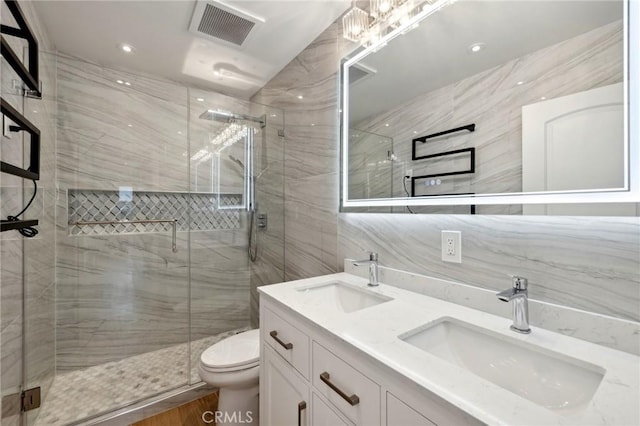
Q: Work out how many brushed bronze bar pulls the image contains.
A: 3